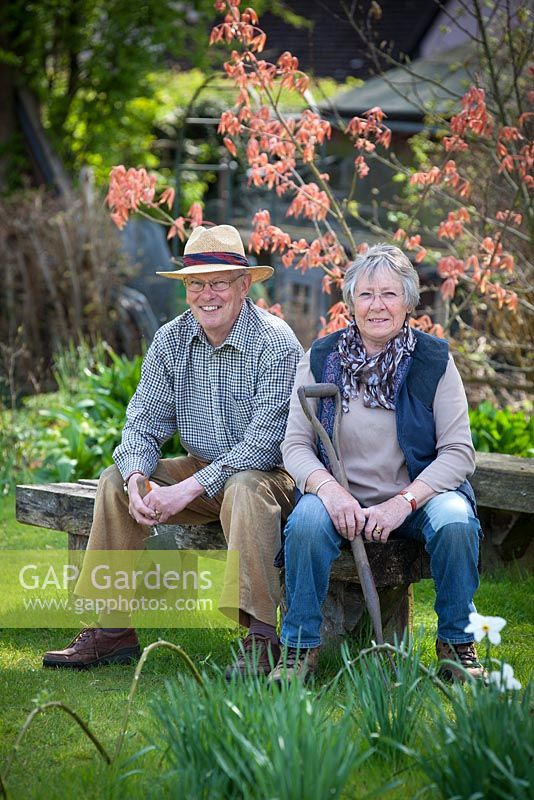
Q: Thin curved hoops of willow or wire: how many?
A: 3